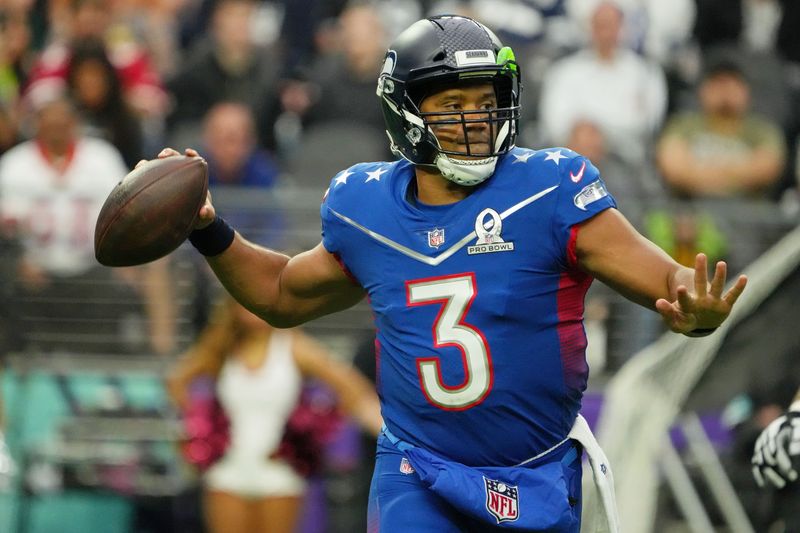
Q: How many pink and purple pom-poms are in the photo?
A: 2